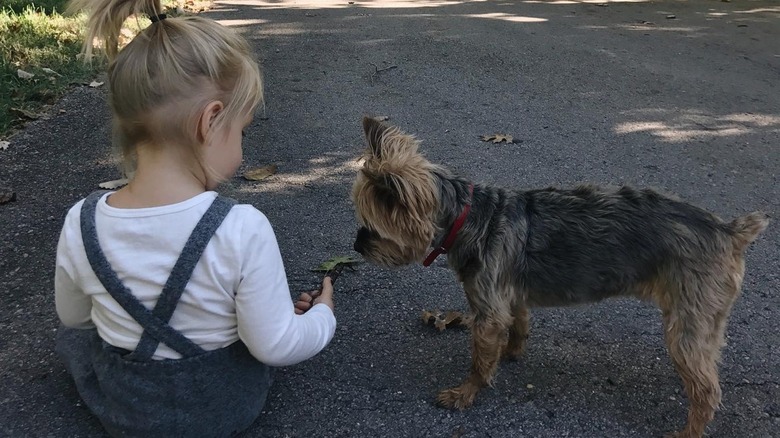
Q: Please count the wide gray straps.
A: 2